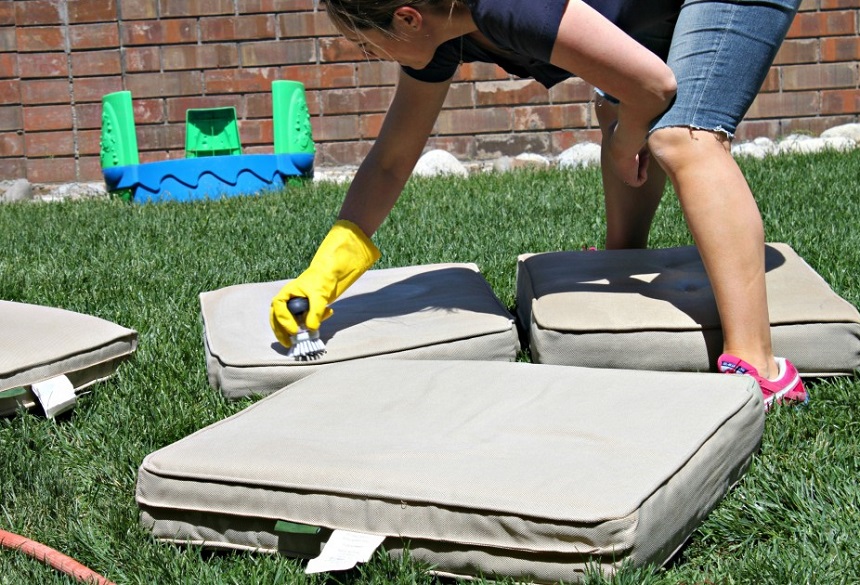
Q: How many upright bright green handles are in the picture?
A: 2